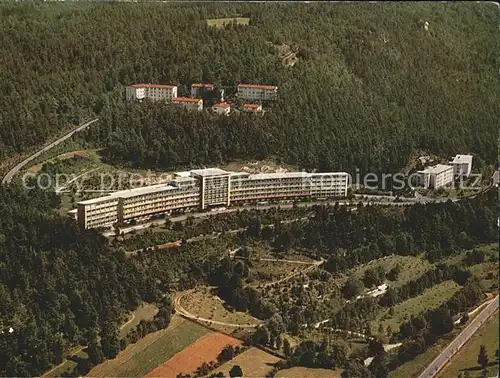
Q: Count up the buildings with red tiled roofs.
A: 6